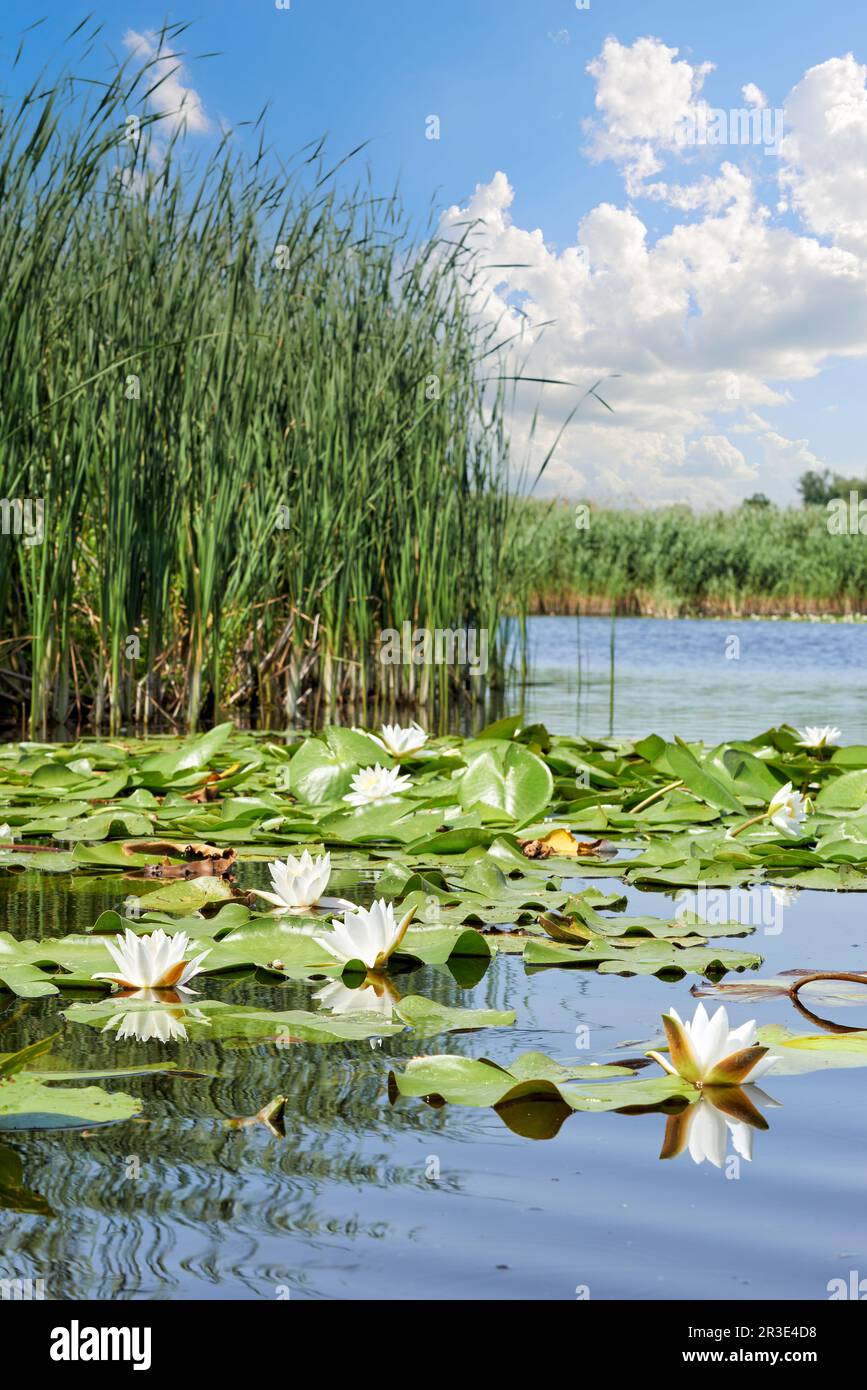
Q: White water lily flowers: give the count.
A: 8